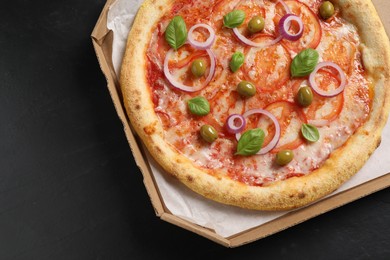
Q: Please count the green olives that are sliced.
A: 0